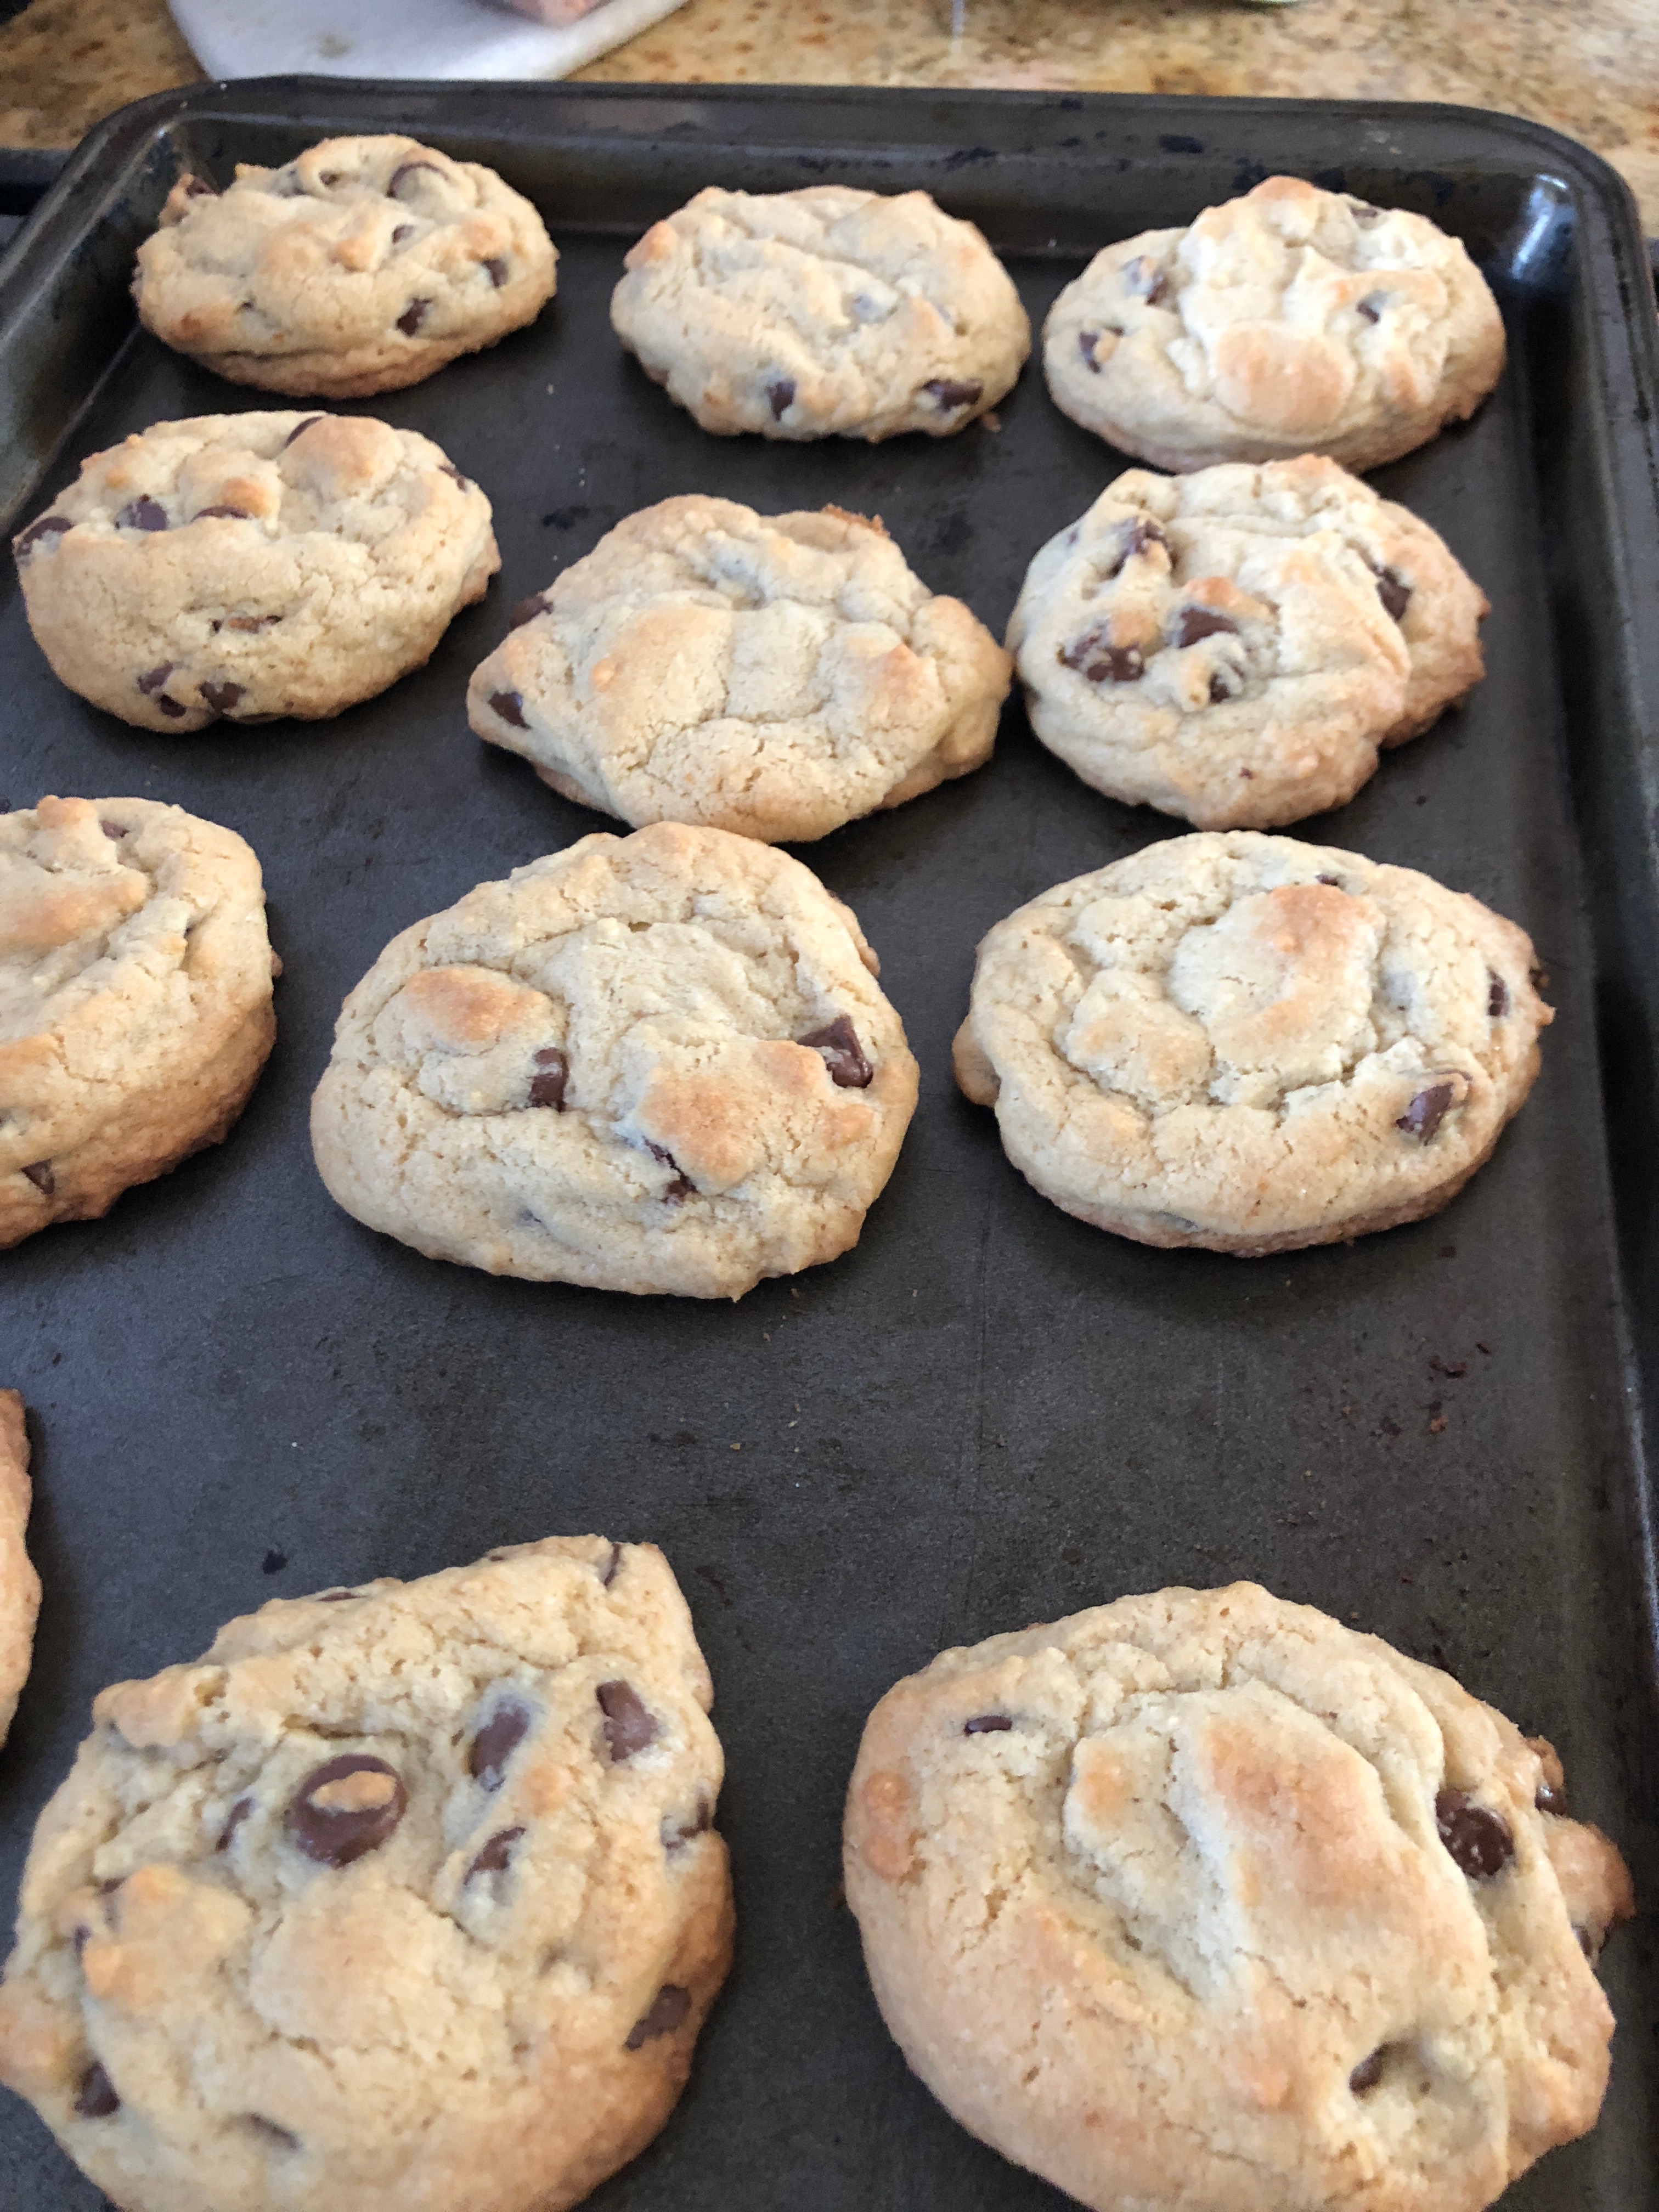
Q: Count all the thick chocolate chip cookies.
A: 12